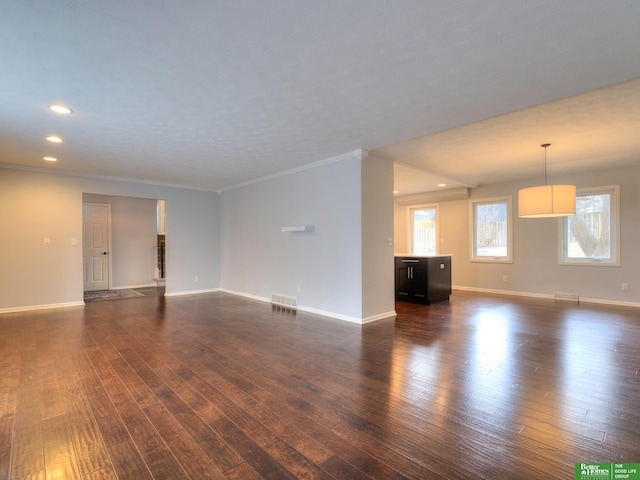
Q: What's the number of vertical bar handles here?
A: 2